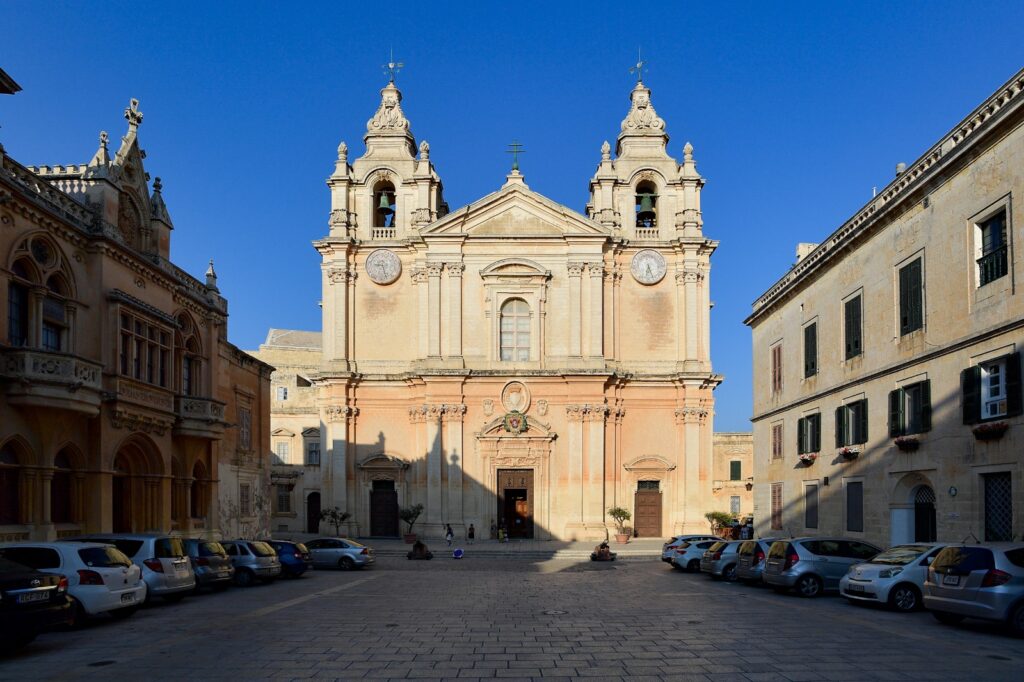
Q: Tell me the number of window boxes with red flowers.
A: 4